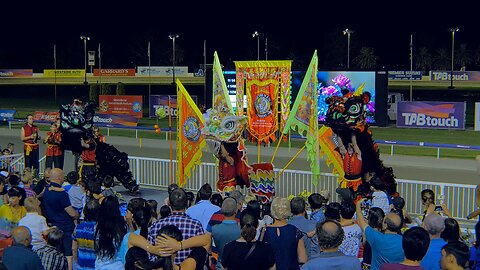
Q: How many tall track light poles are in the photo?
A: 5